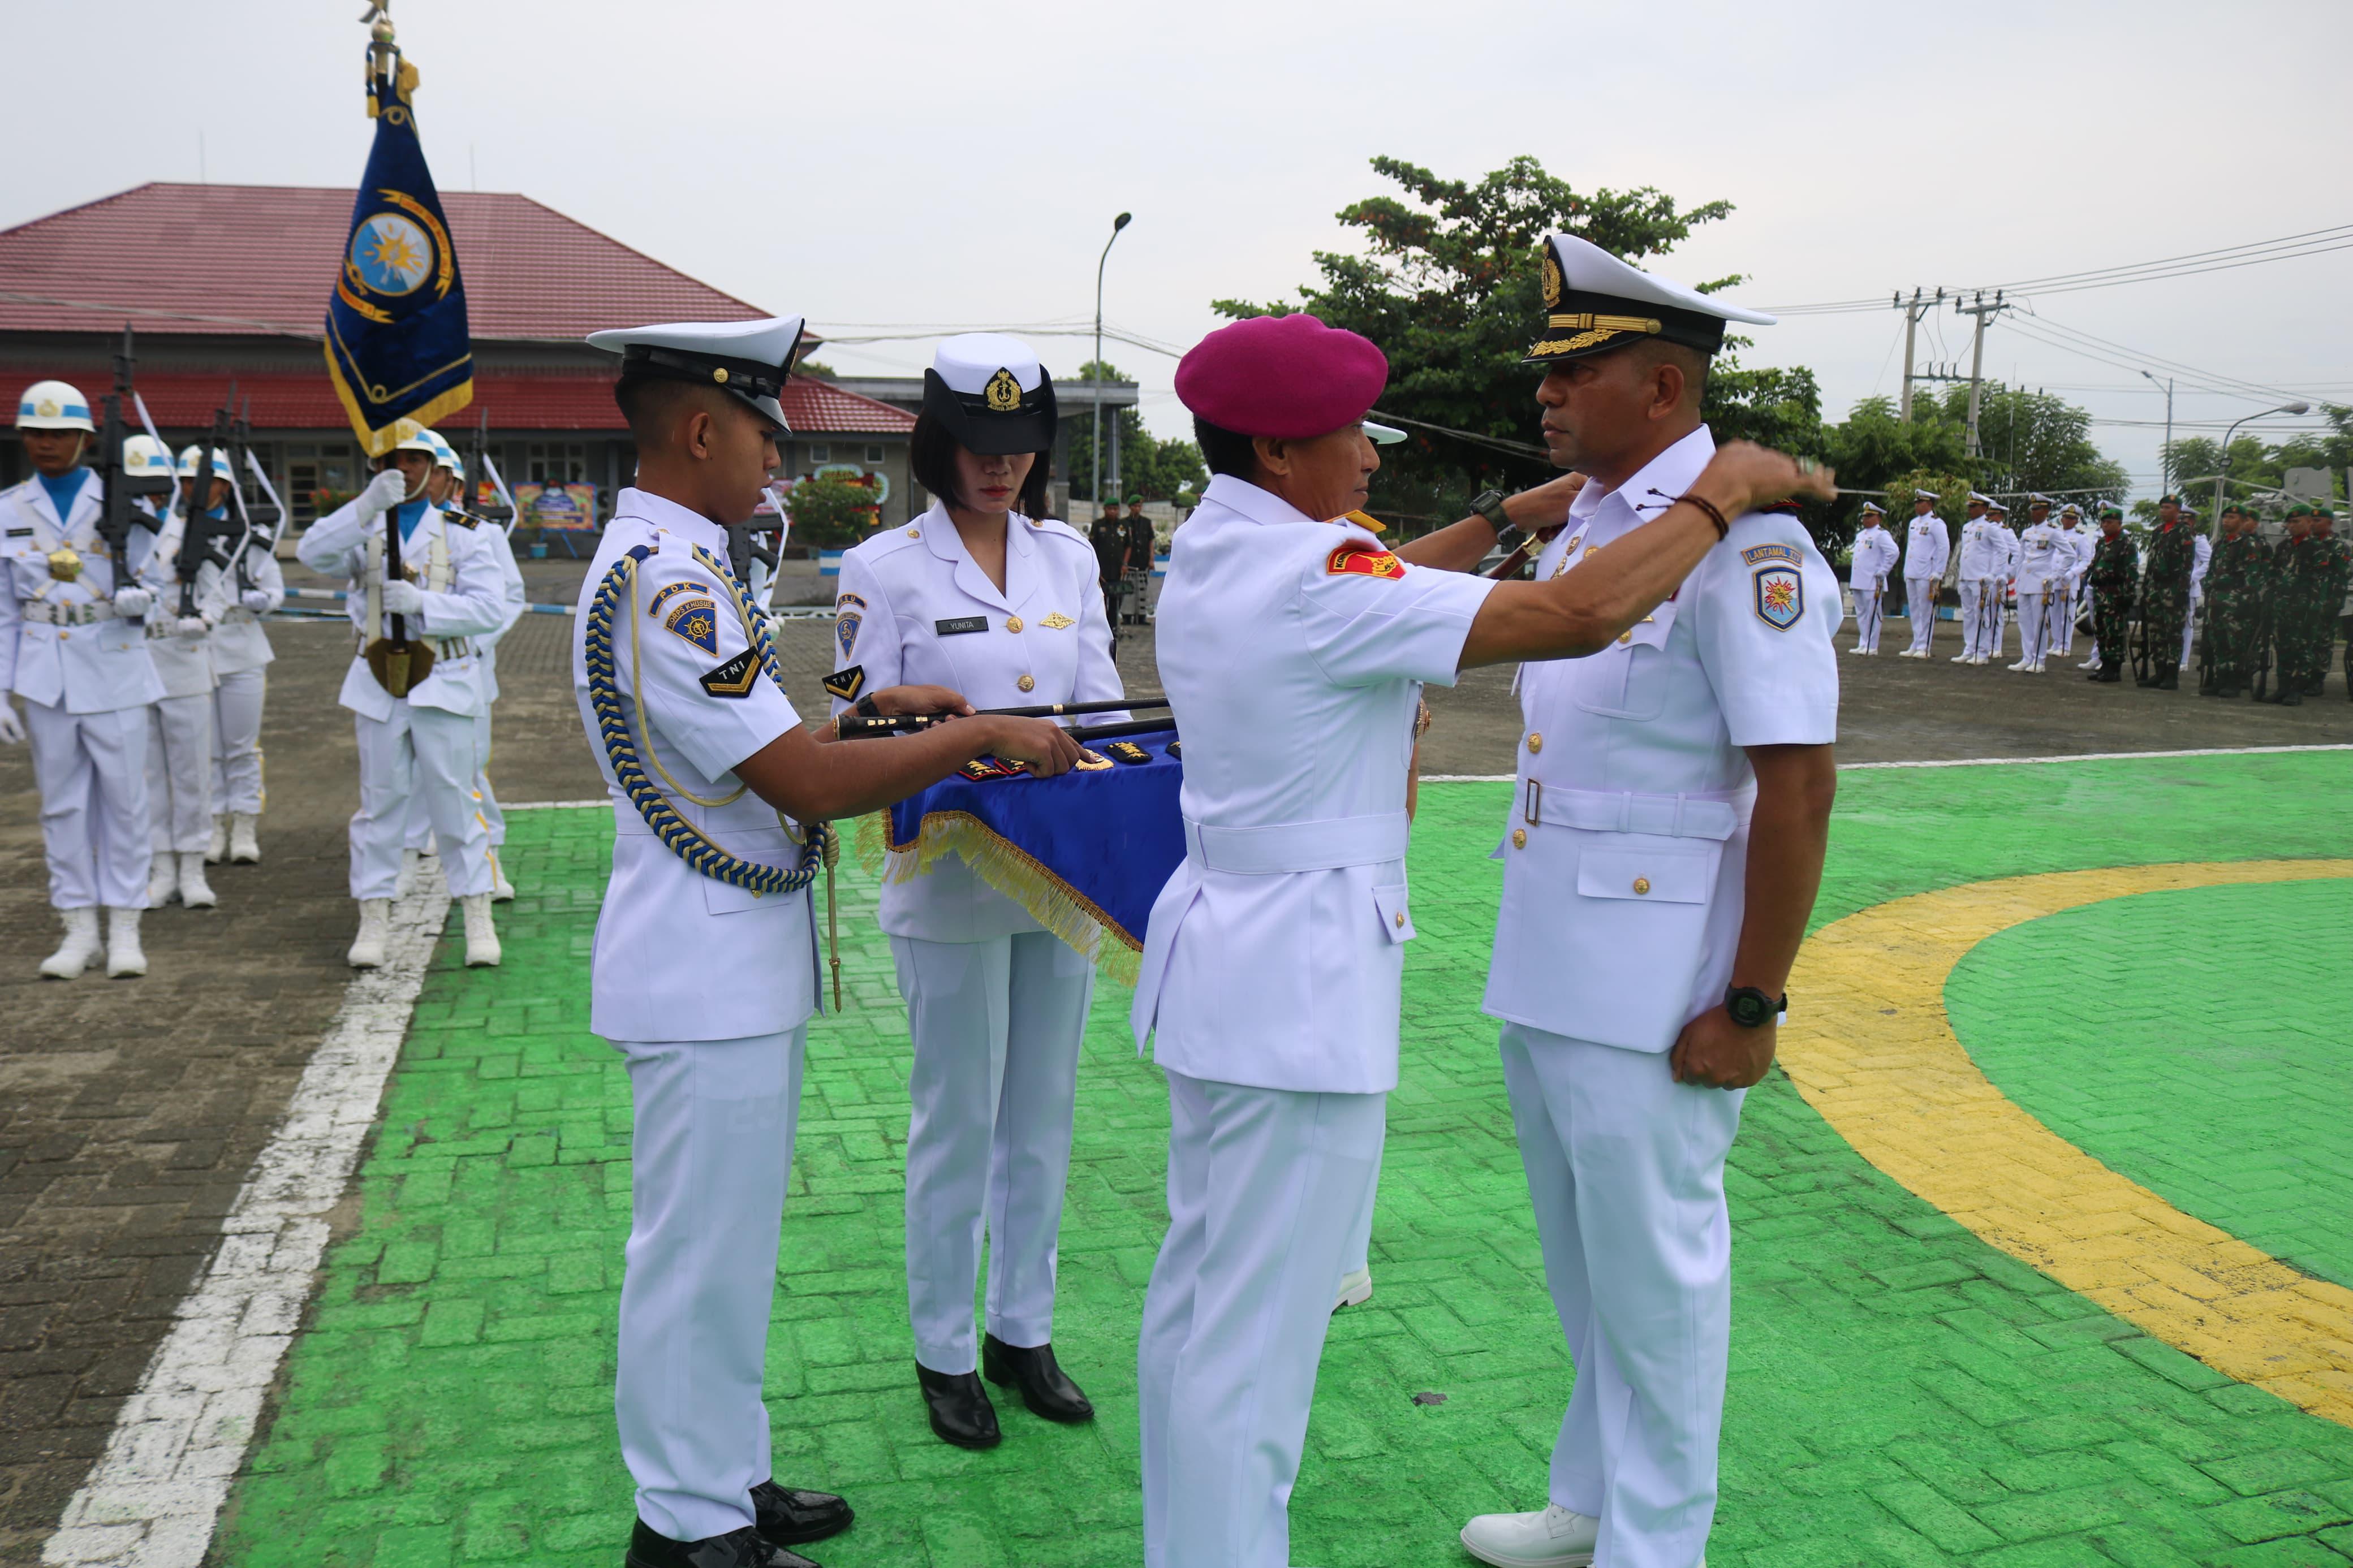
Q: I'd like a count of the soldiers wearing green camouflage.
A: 6